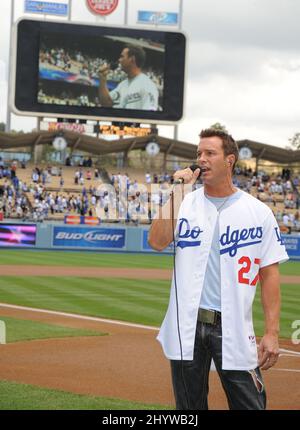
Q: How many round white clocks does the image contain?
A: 3